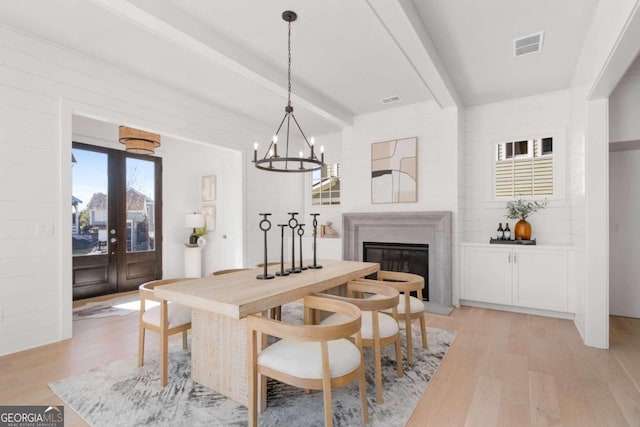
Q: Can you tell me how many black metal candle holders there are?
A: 5